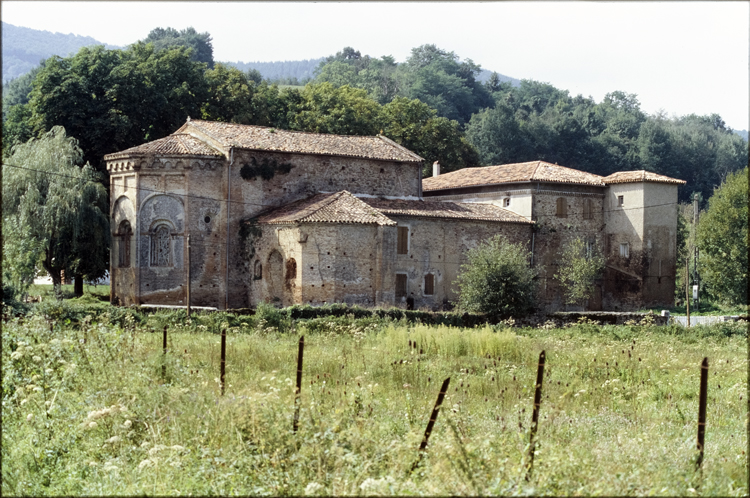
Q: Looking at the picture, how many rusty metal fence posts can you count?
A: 6